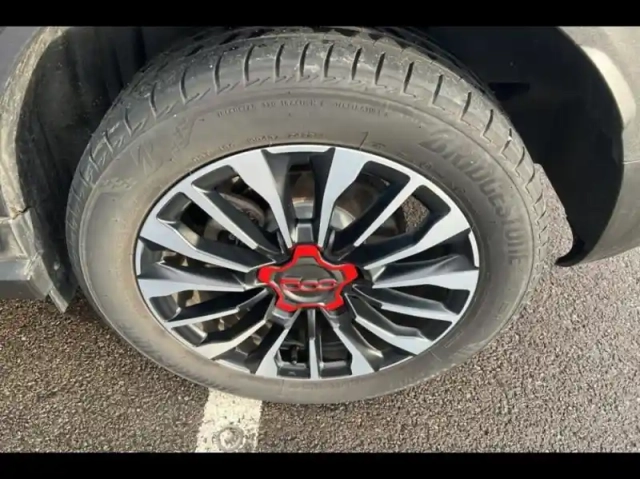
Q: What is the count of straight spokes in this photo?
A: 5